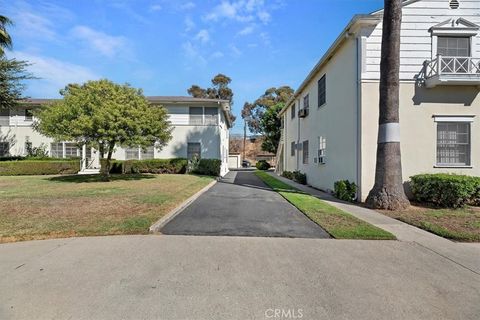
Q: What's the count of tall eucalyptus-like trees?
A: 2